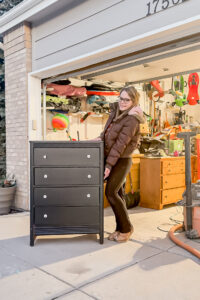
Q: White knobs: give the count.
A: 7